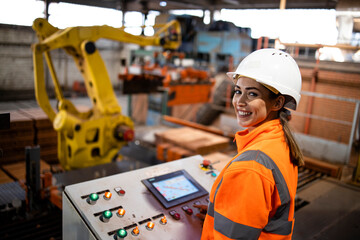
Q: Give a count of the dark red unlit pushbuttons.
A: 3